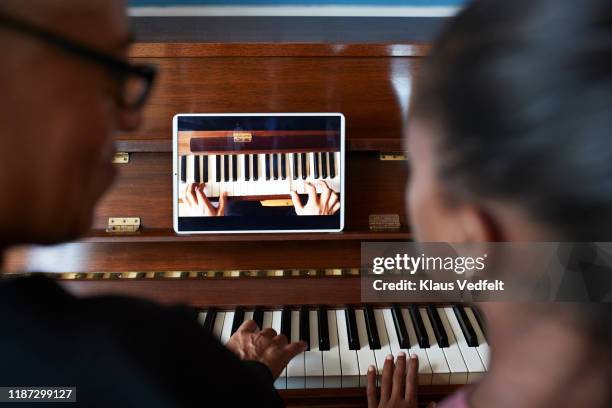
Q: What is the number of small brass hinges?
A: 4